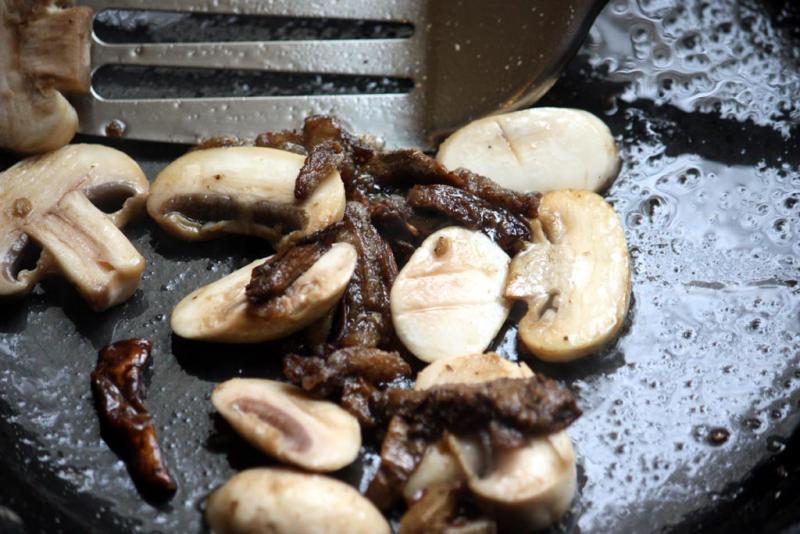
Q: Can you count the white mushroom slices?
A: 11